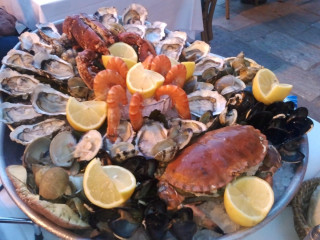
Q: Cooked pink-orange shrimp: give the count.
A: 8